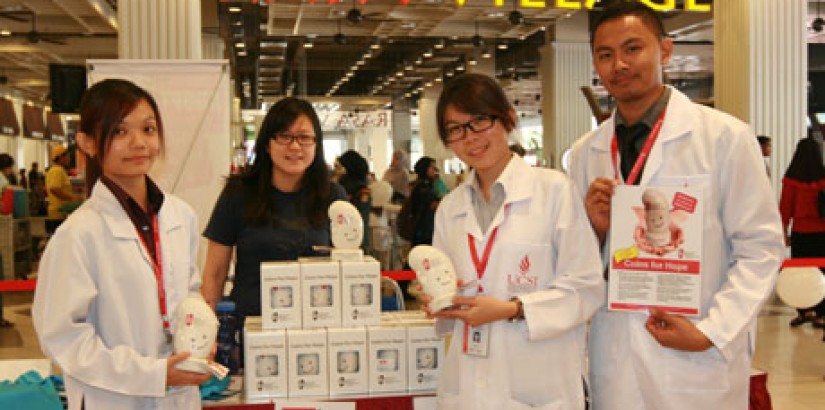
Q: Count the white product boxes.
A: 8